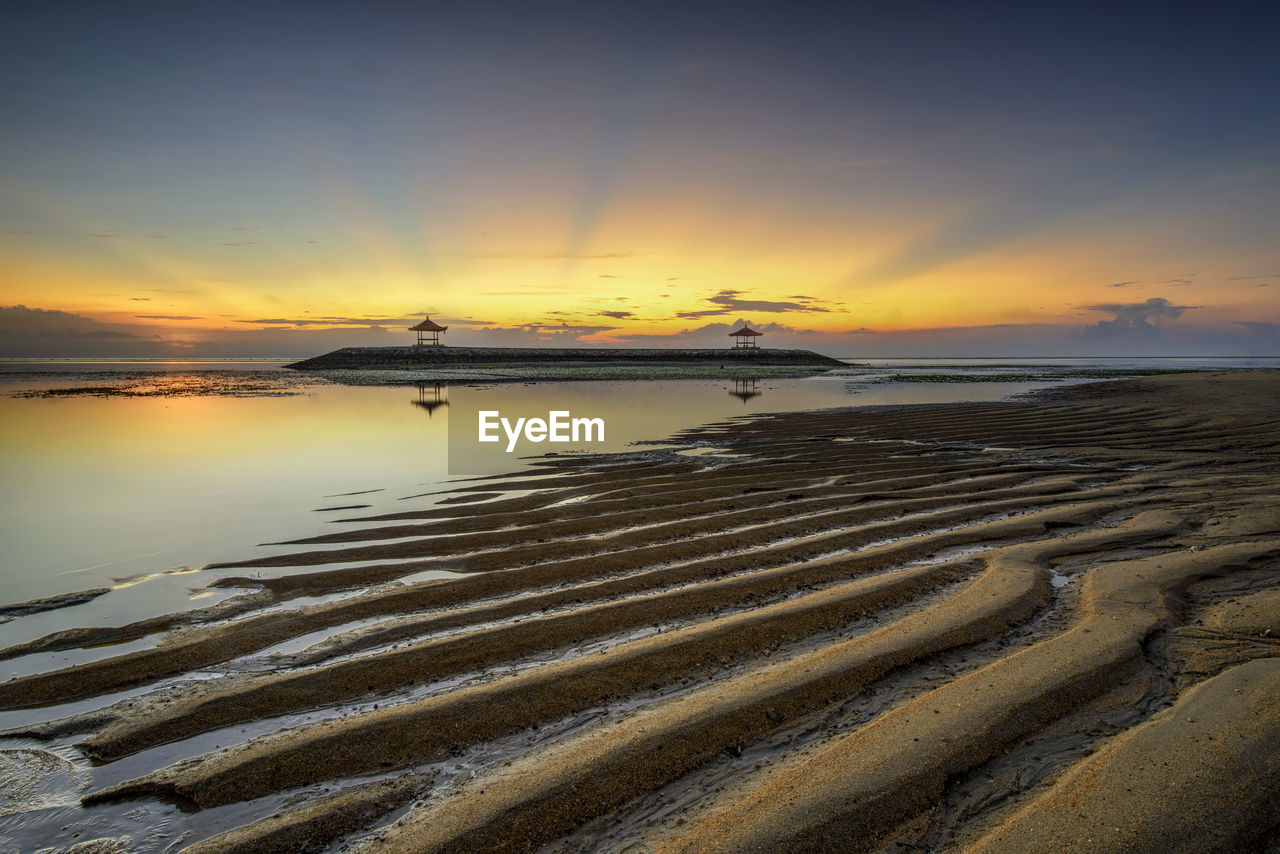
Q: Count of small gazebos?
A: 2